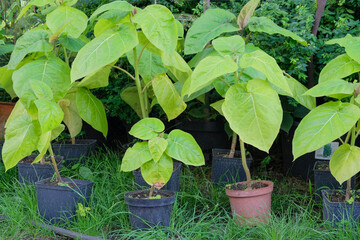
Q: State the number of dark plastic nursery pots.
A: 8